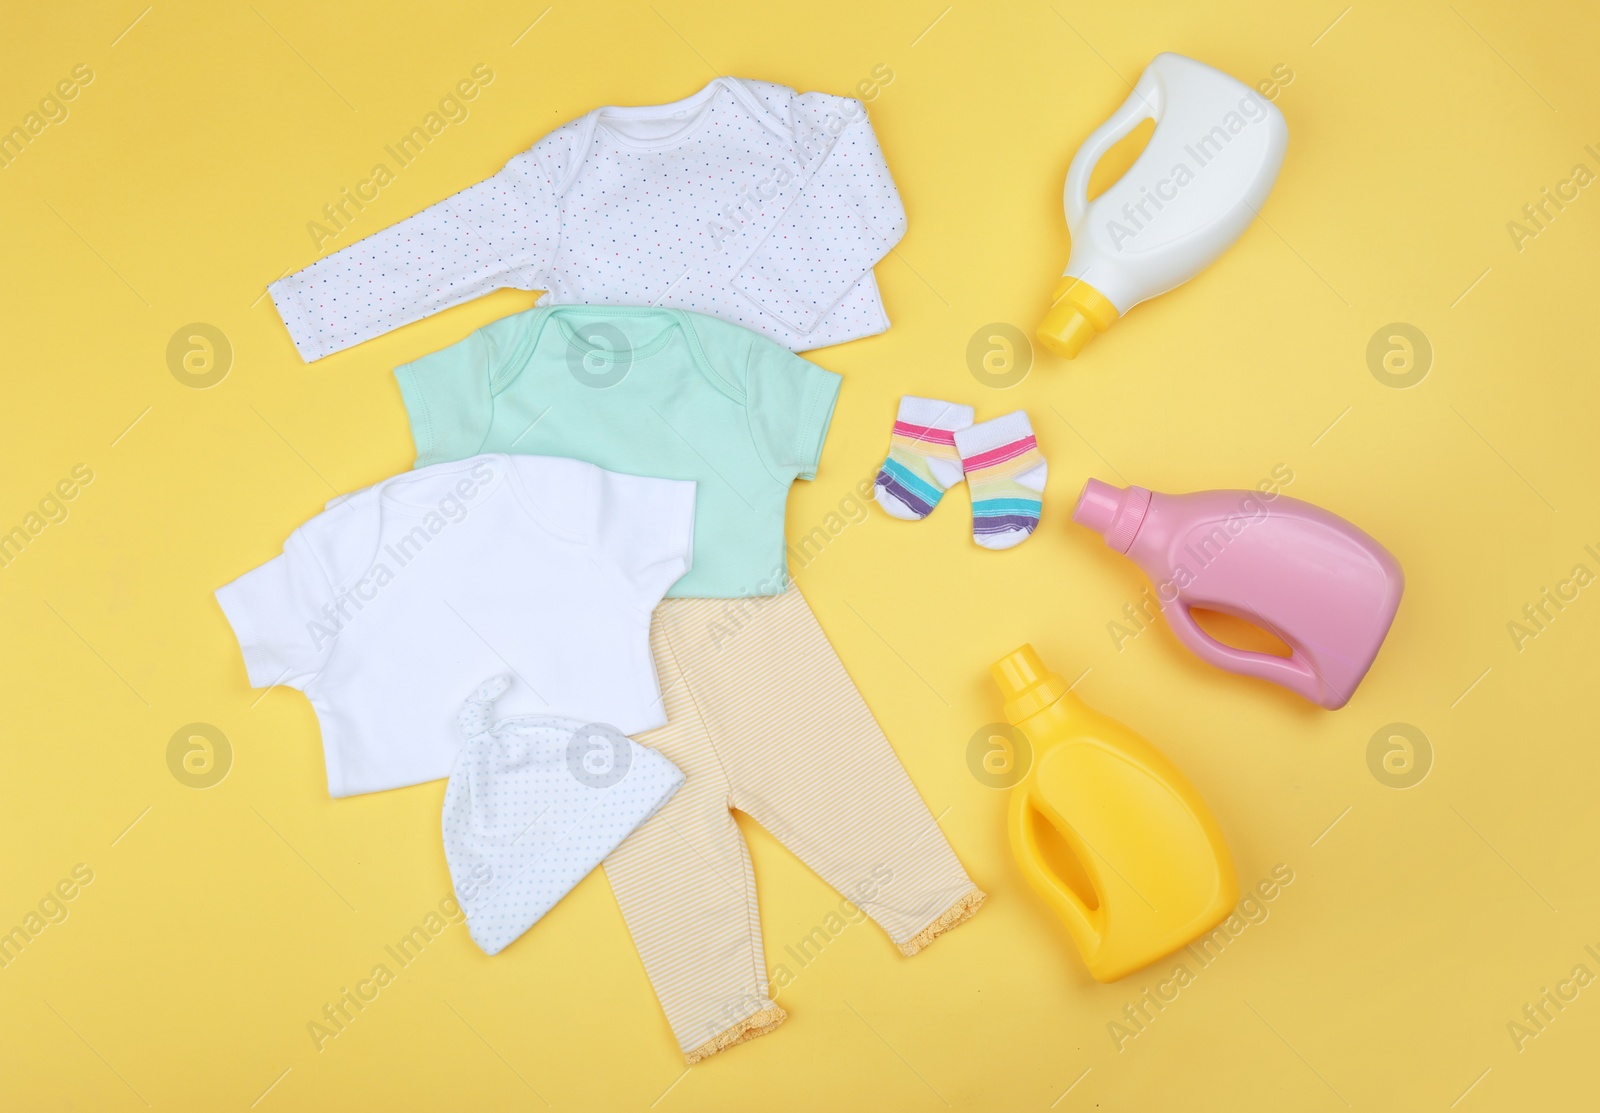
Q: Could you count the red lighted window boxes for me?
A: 0